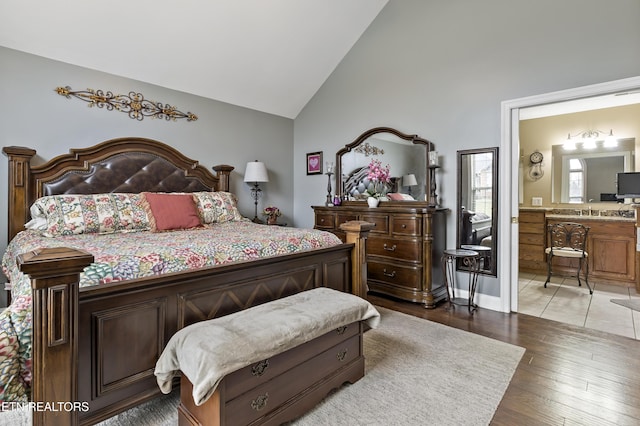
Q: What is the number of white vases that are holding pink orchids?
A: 1